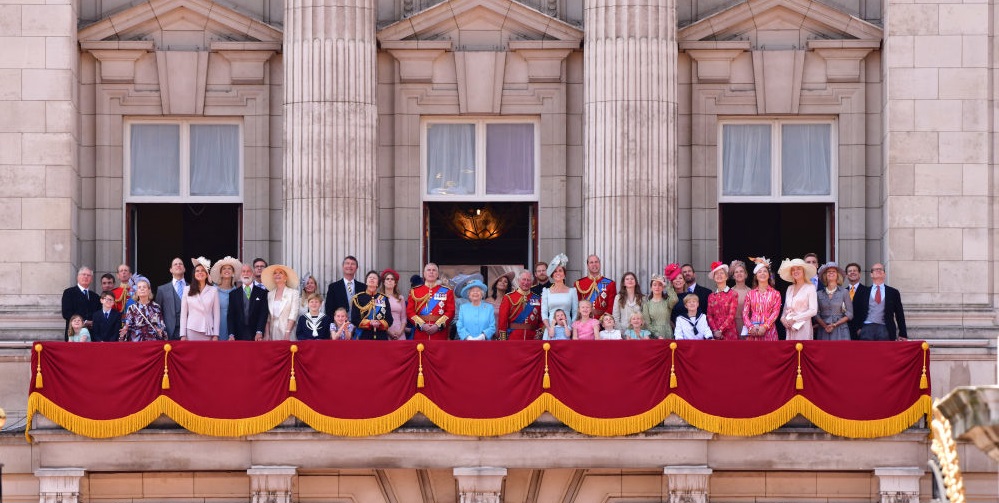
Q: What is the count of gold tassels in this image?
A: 8